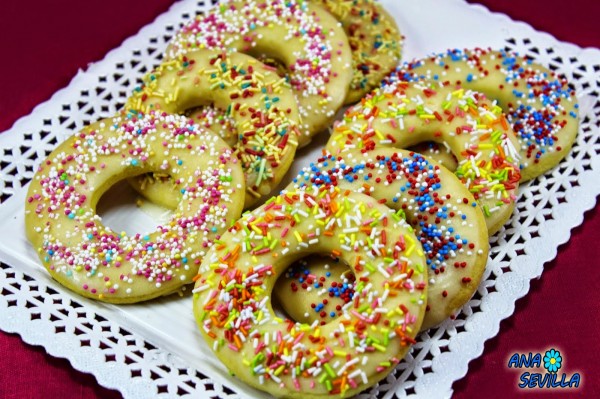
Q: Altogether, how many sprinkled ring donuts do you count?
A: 8